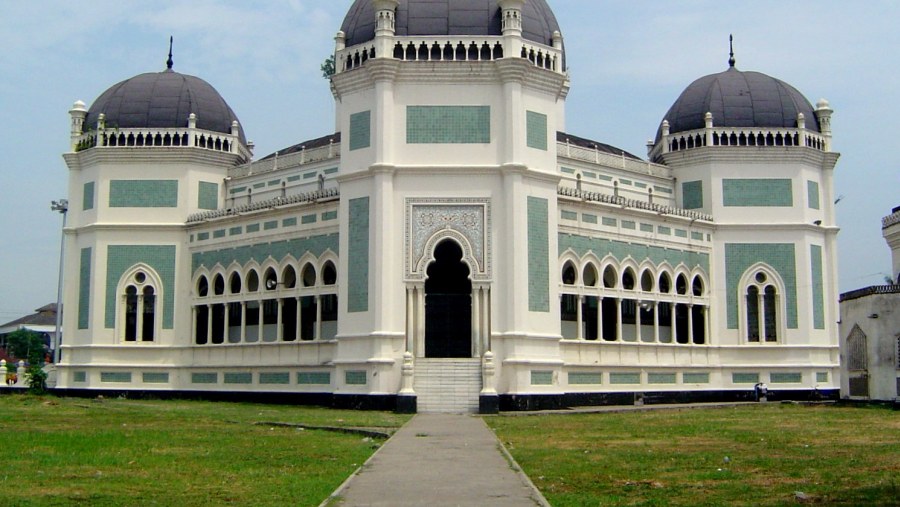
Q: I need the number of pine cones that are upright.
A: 0